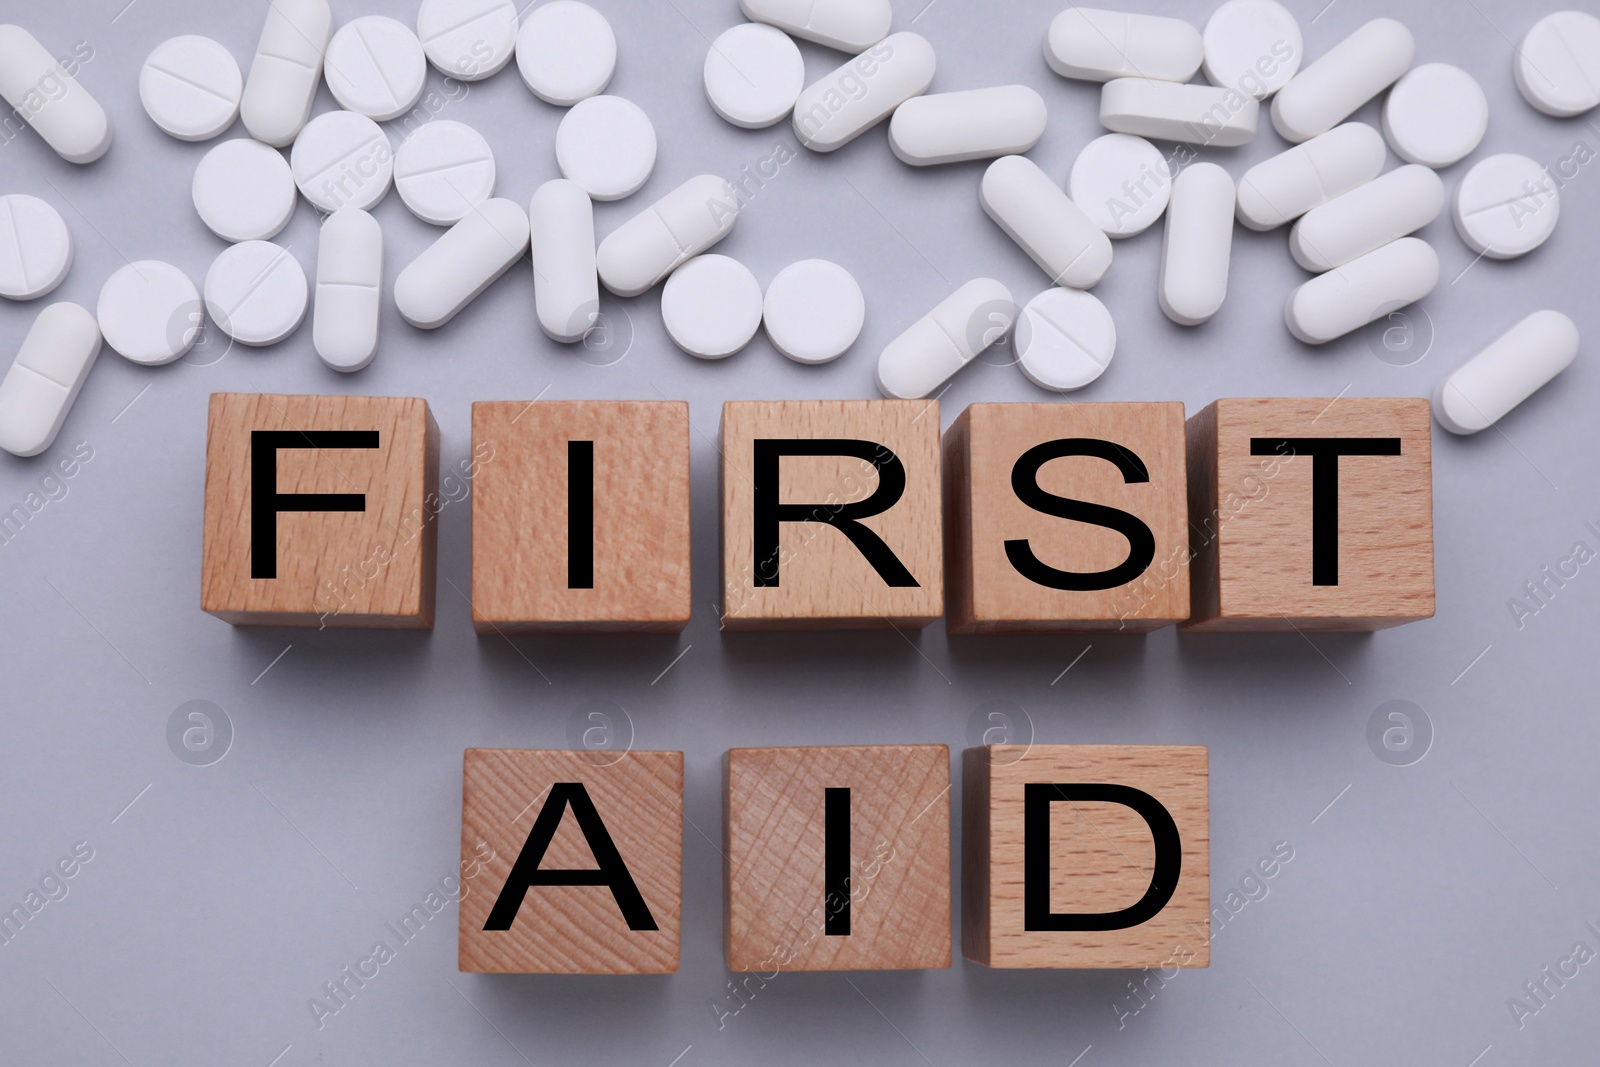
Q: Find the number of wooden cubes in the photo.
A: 8